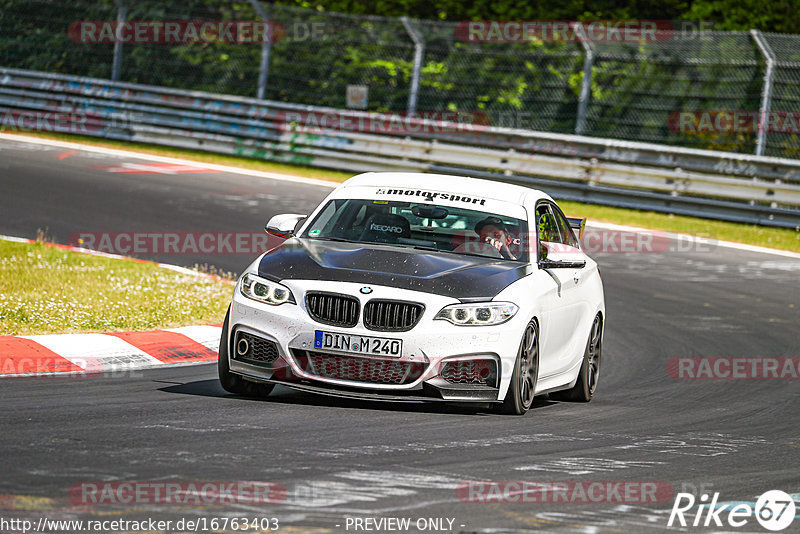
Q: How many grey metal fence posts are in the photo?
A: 5